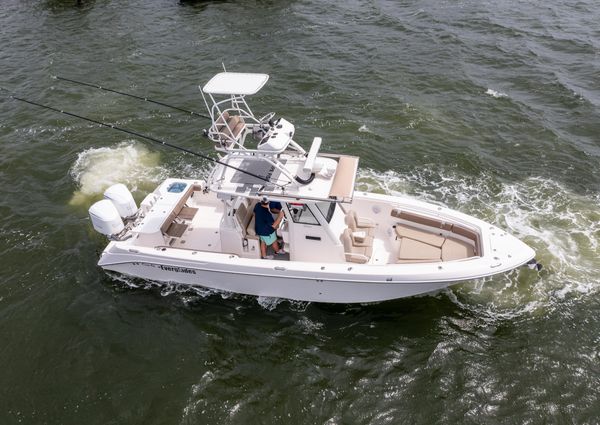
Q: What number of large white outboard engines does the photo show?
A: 2